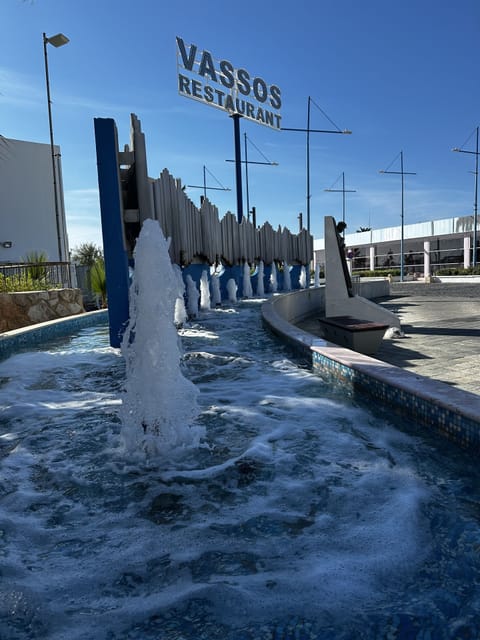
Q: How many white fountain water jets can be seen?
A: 12